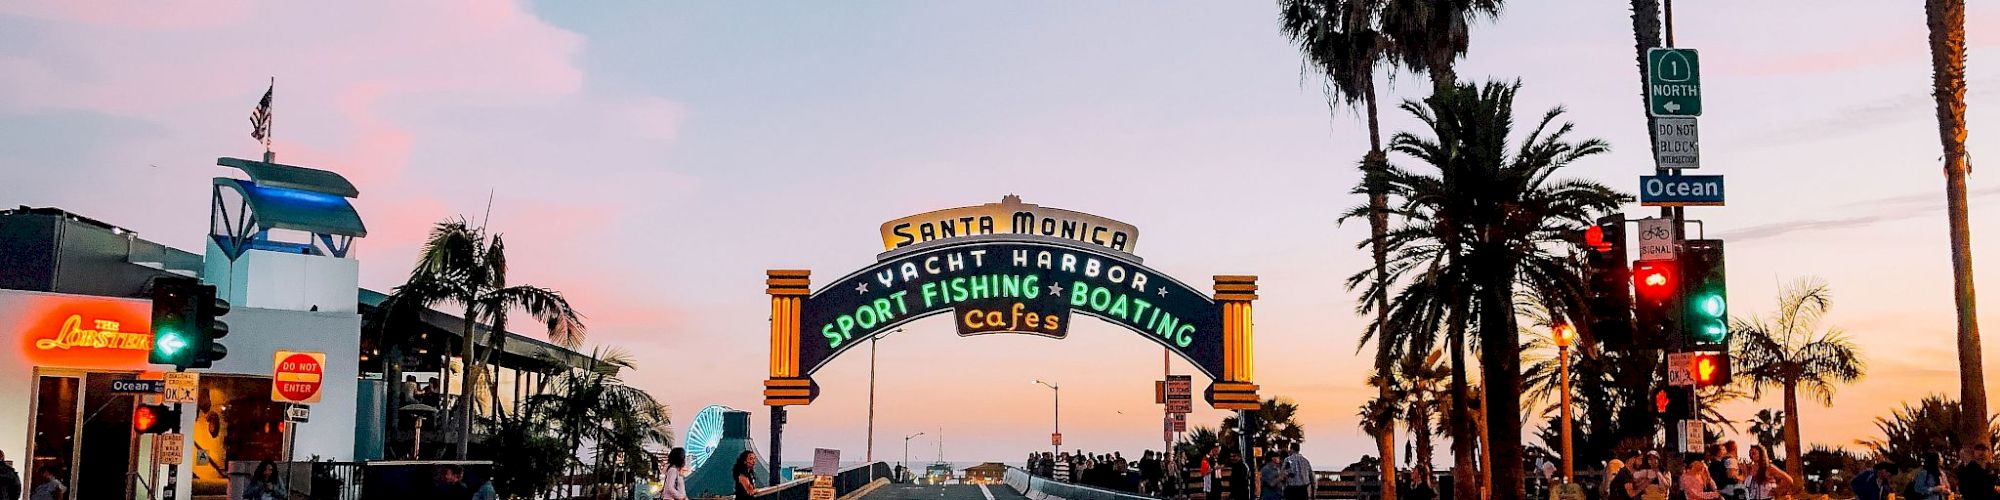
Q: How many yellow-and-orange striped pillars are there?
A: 2